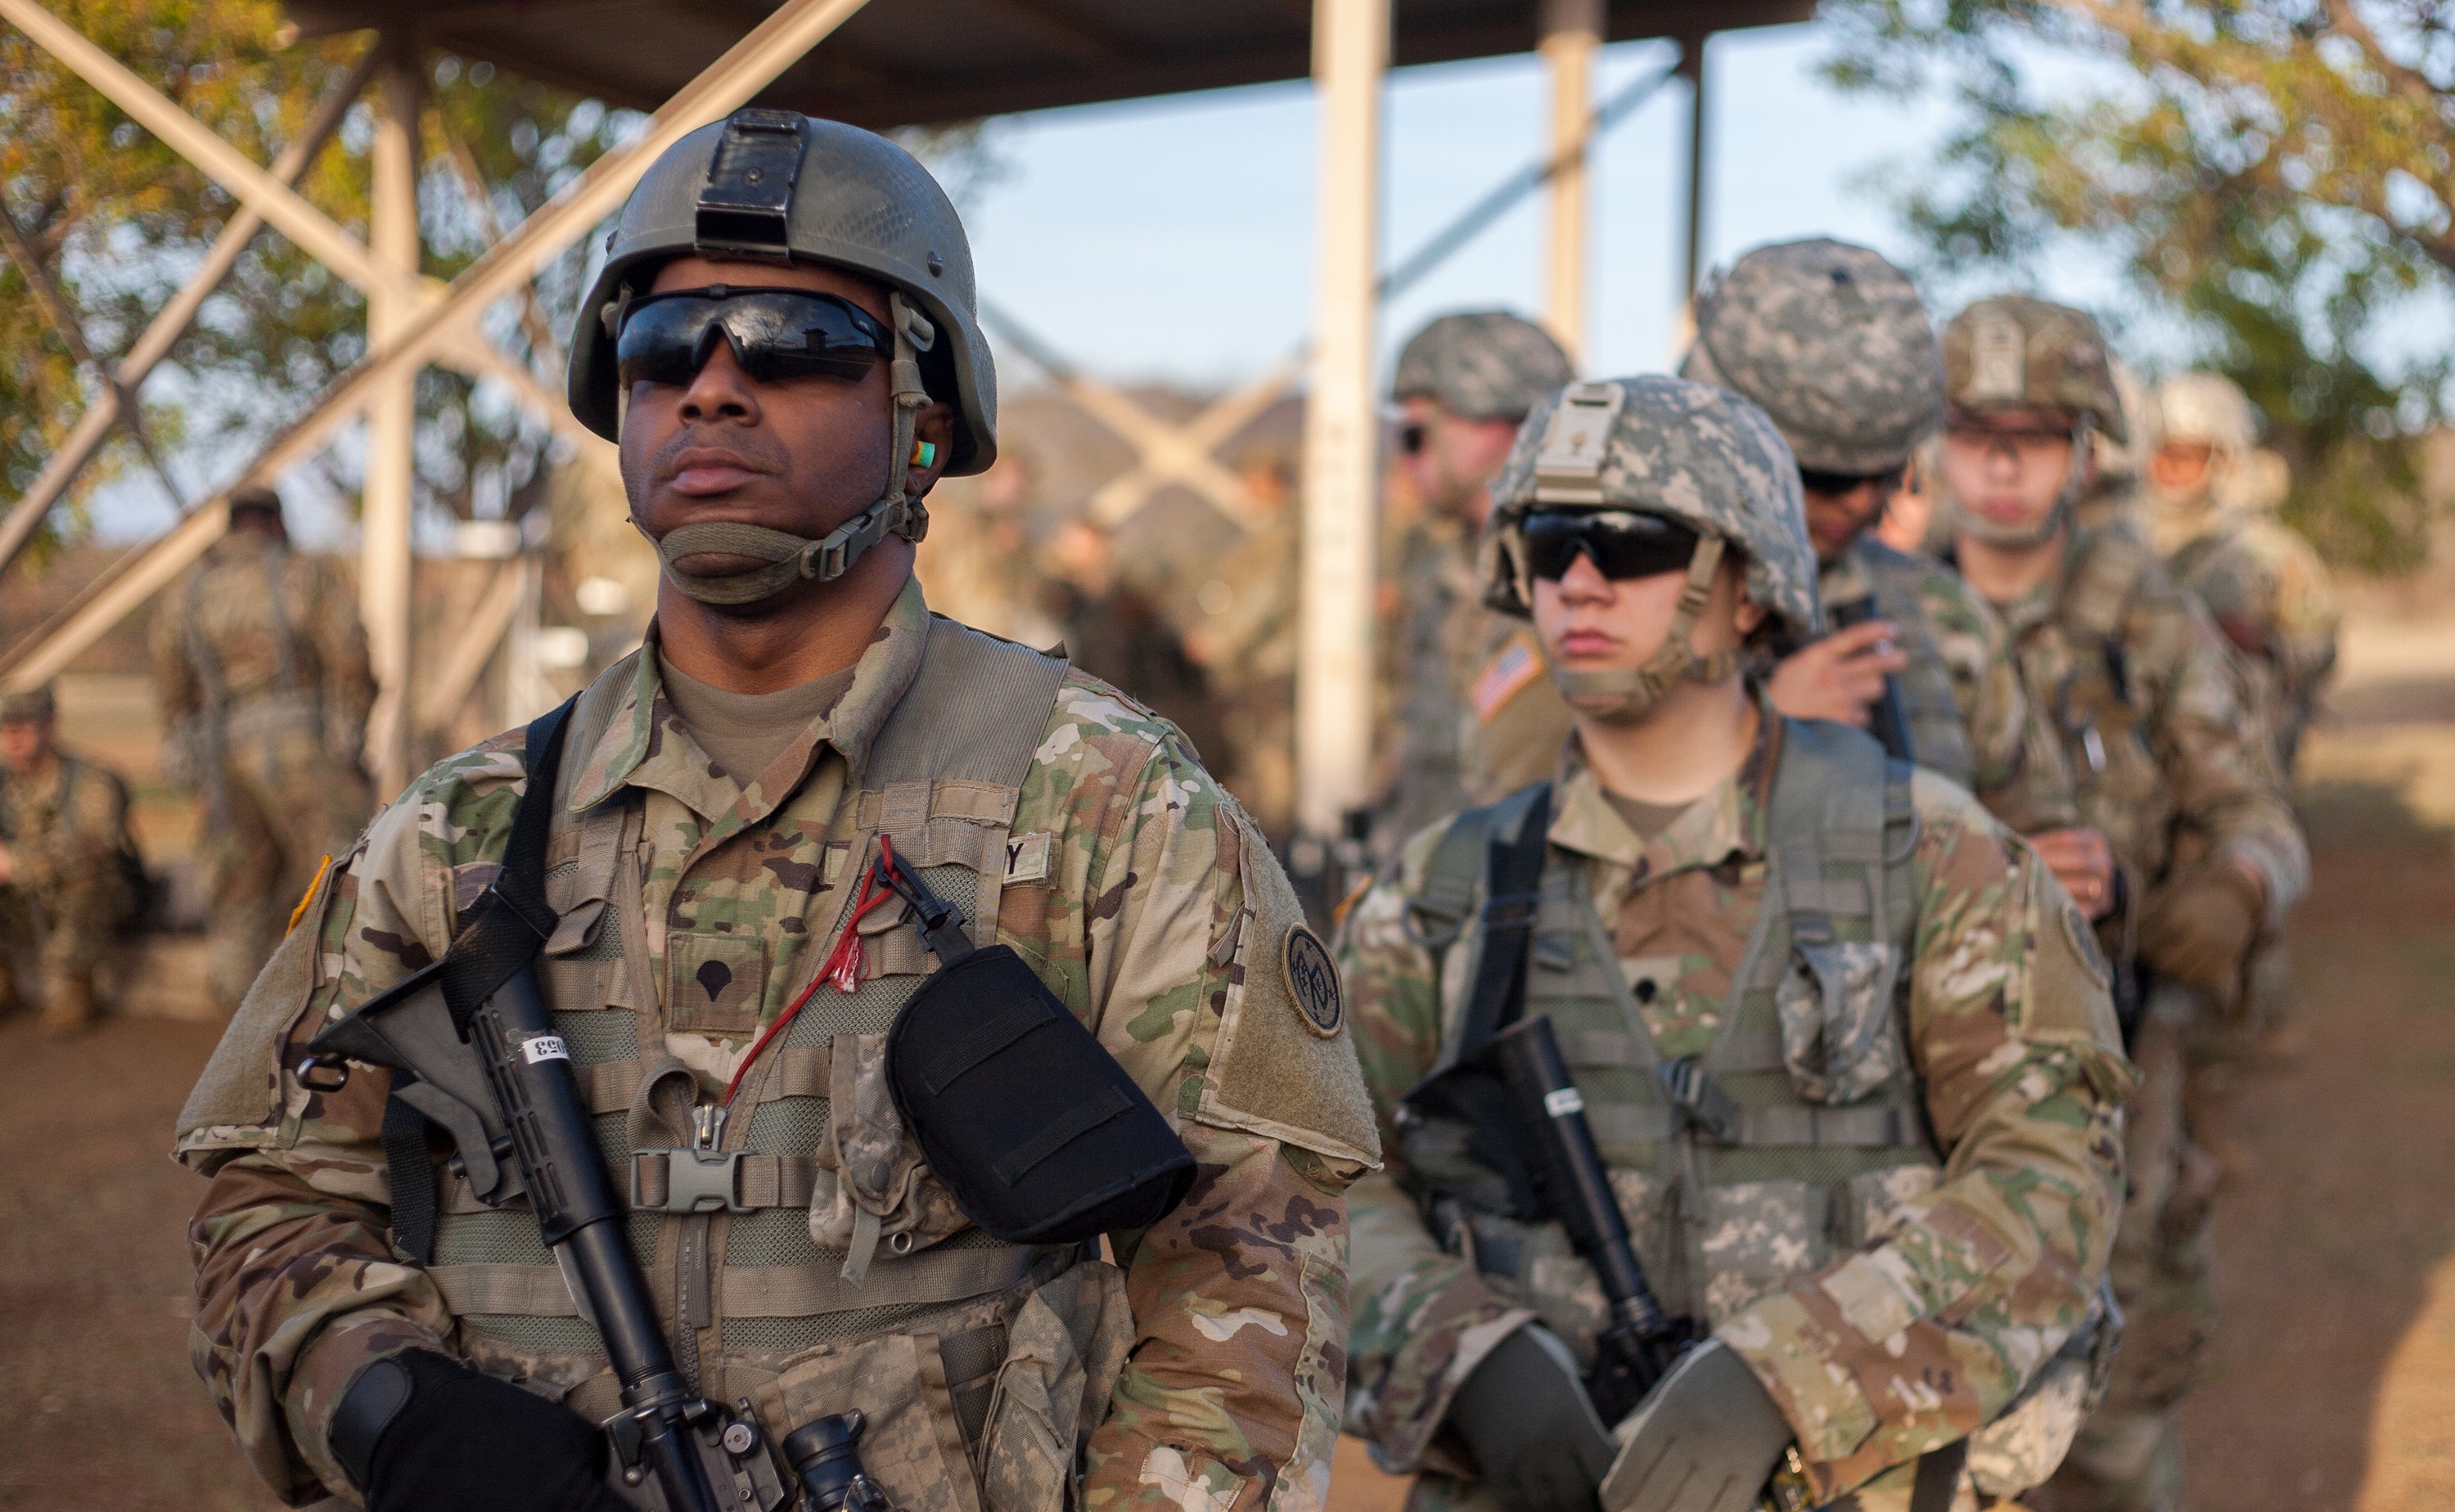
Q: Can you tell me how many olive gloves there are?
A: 2